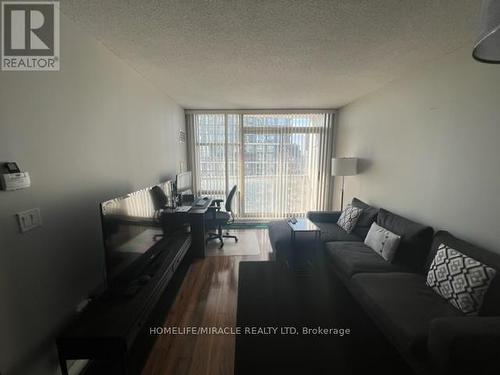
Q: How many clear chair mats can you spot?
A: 1